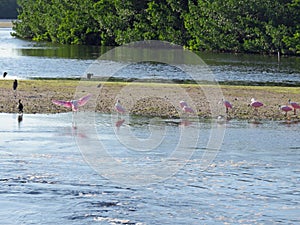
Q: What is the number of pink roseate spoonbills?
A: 8